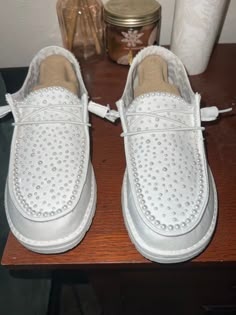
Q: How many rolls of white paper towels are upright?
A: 1